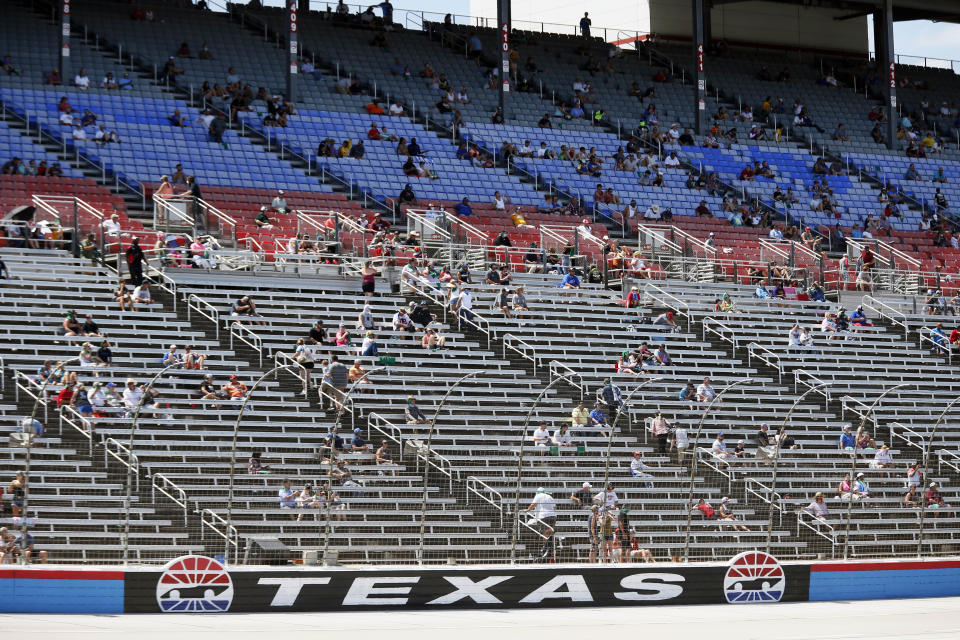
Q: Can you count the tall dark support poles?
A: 5